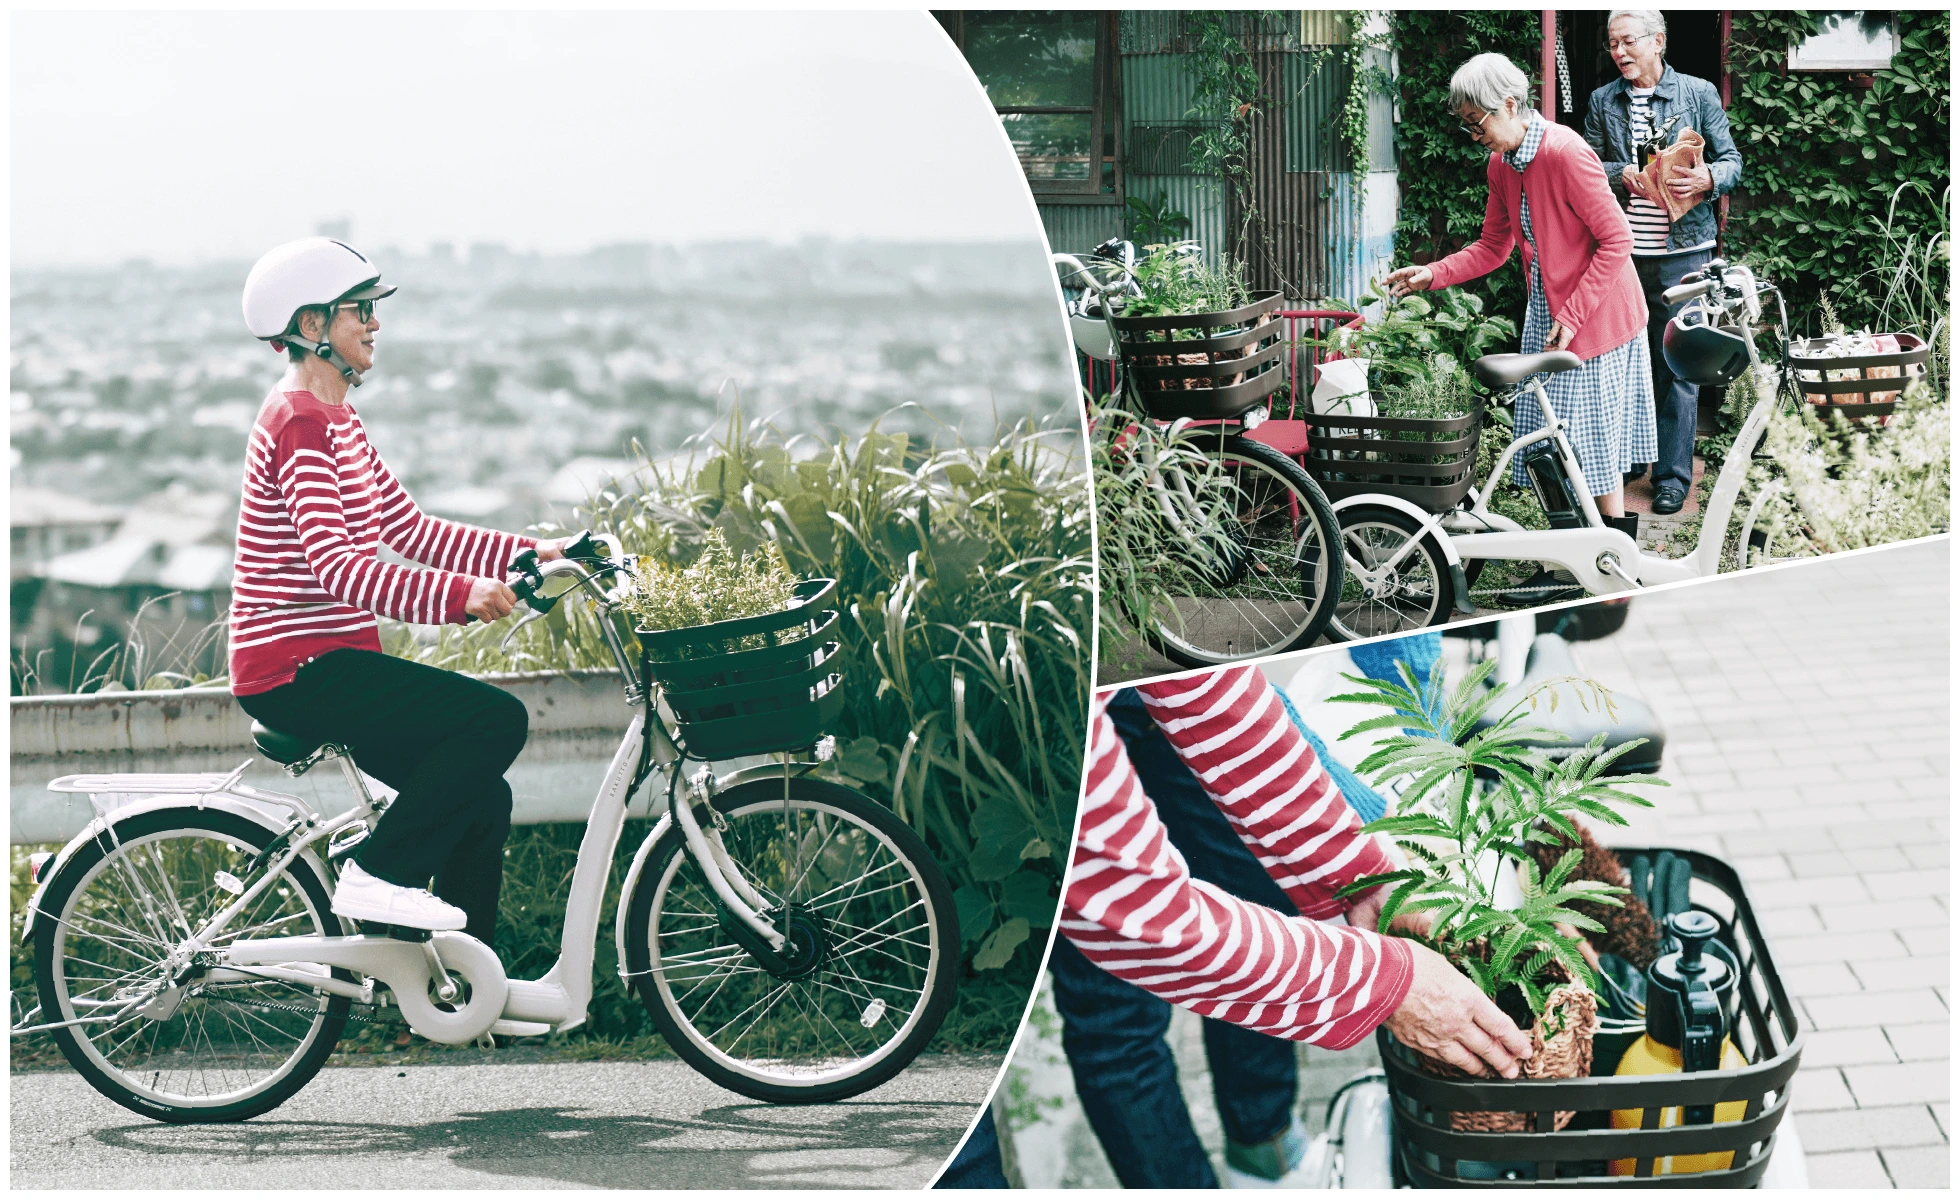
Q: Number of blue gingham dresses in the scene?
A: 1